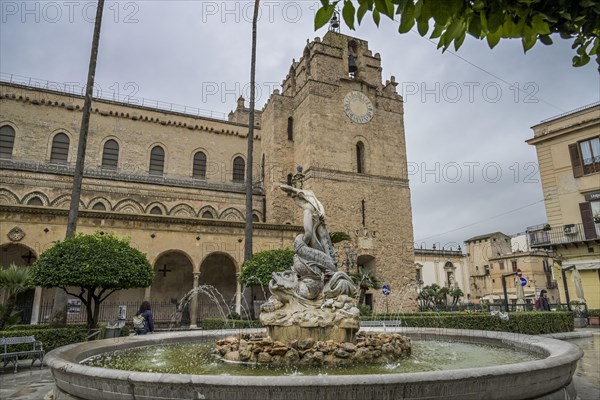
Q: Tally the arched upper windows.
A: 6